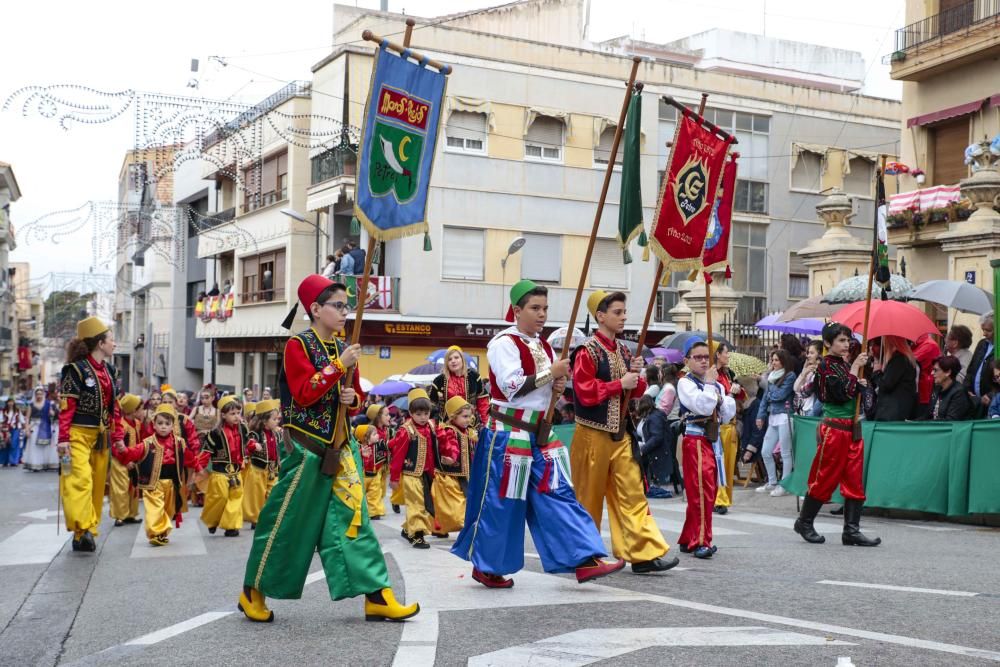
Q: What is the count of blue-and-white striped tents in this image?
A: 0